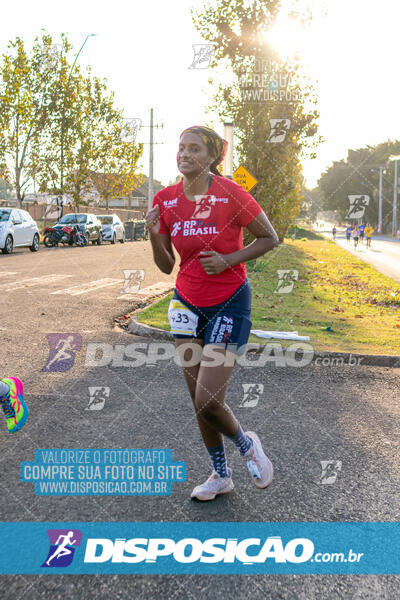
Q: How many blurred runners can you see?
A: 5